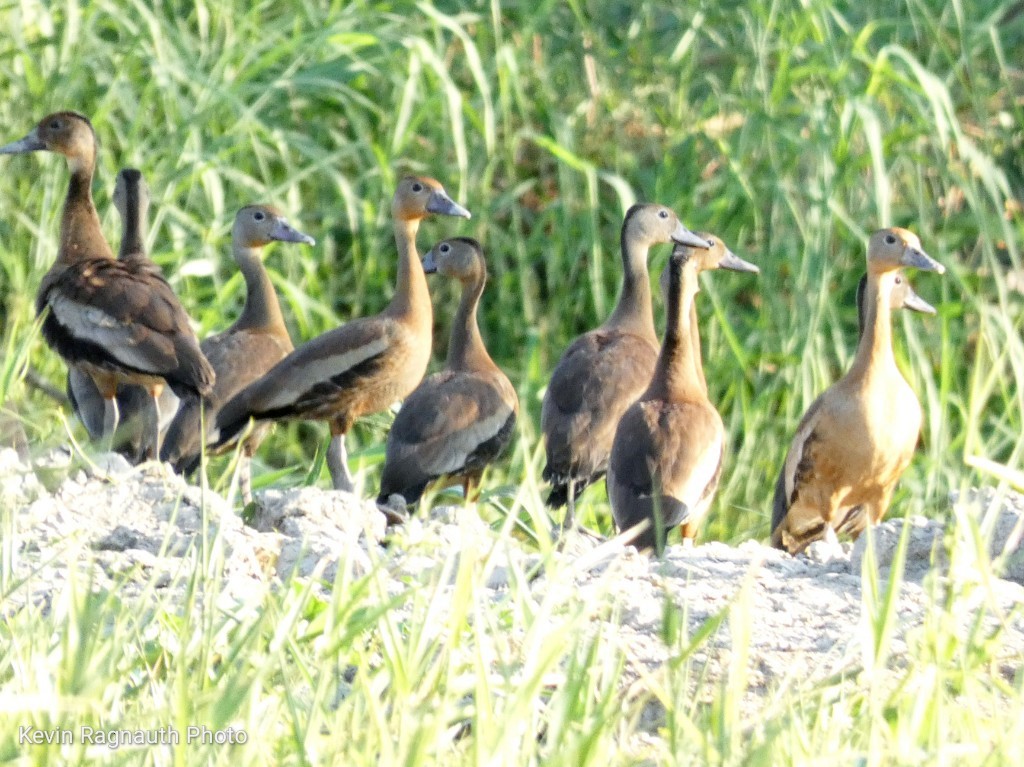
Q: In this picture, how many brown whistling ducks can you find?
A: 10